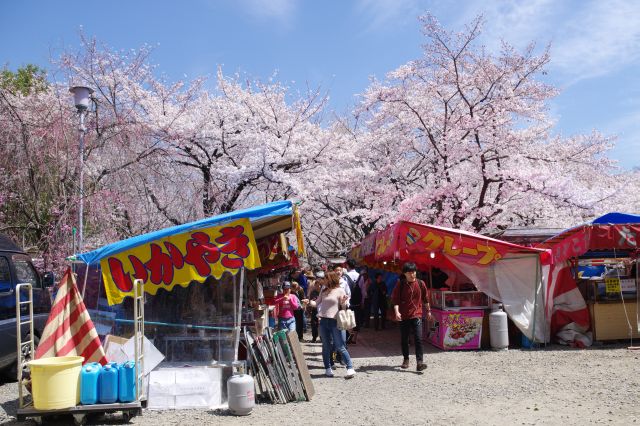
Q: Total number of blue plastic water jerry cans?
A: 3